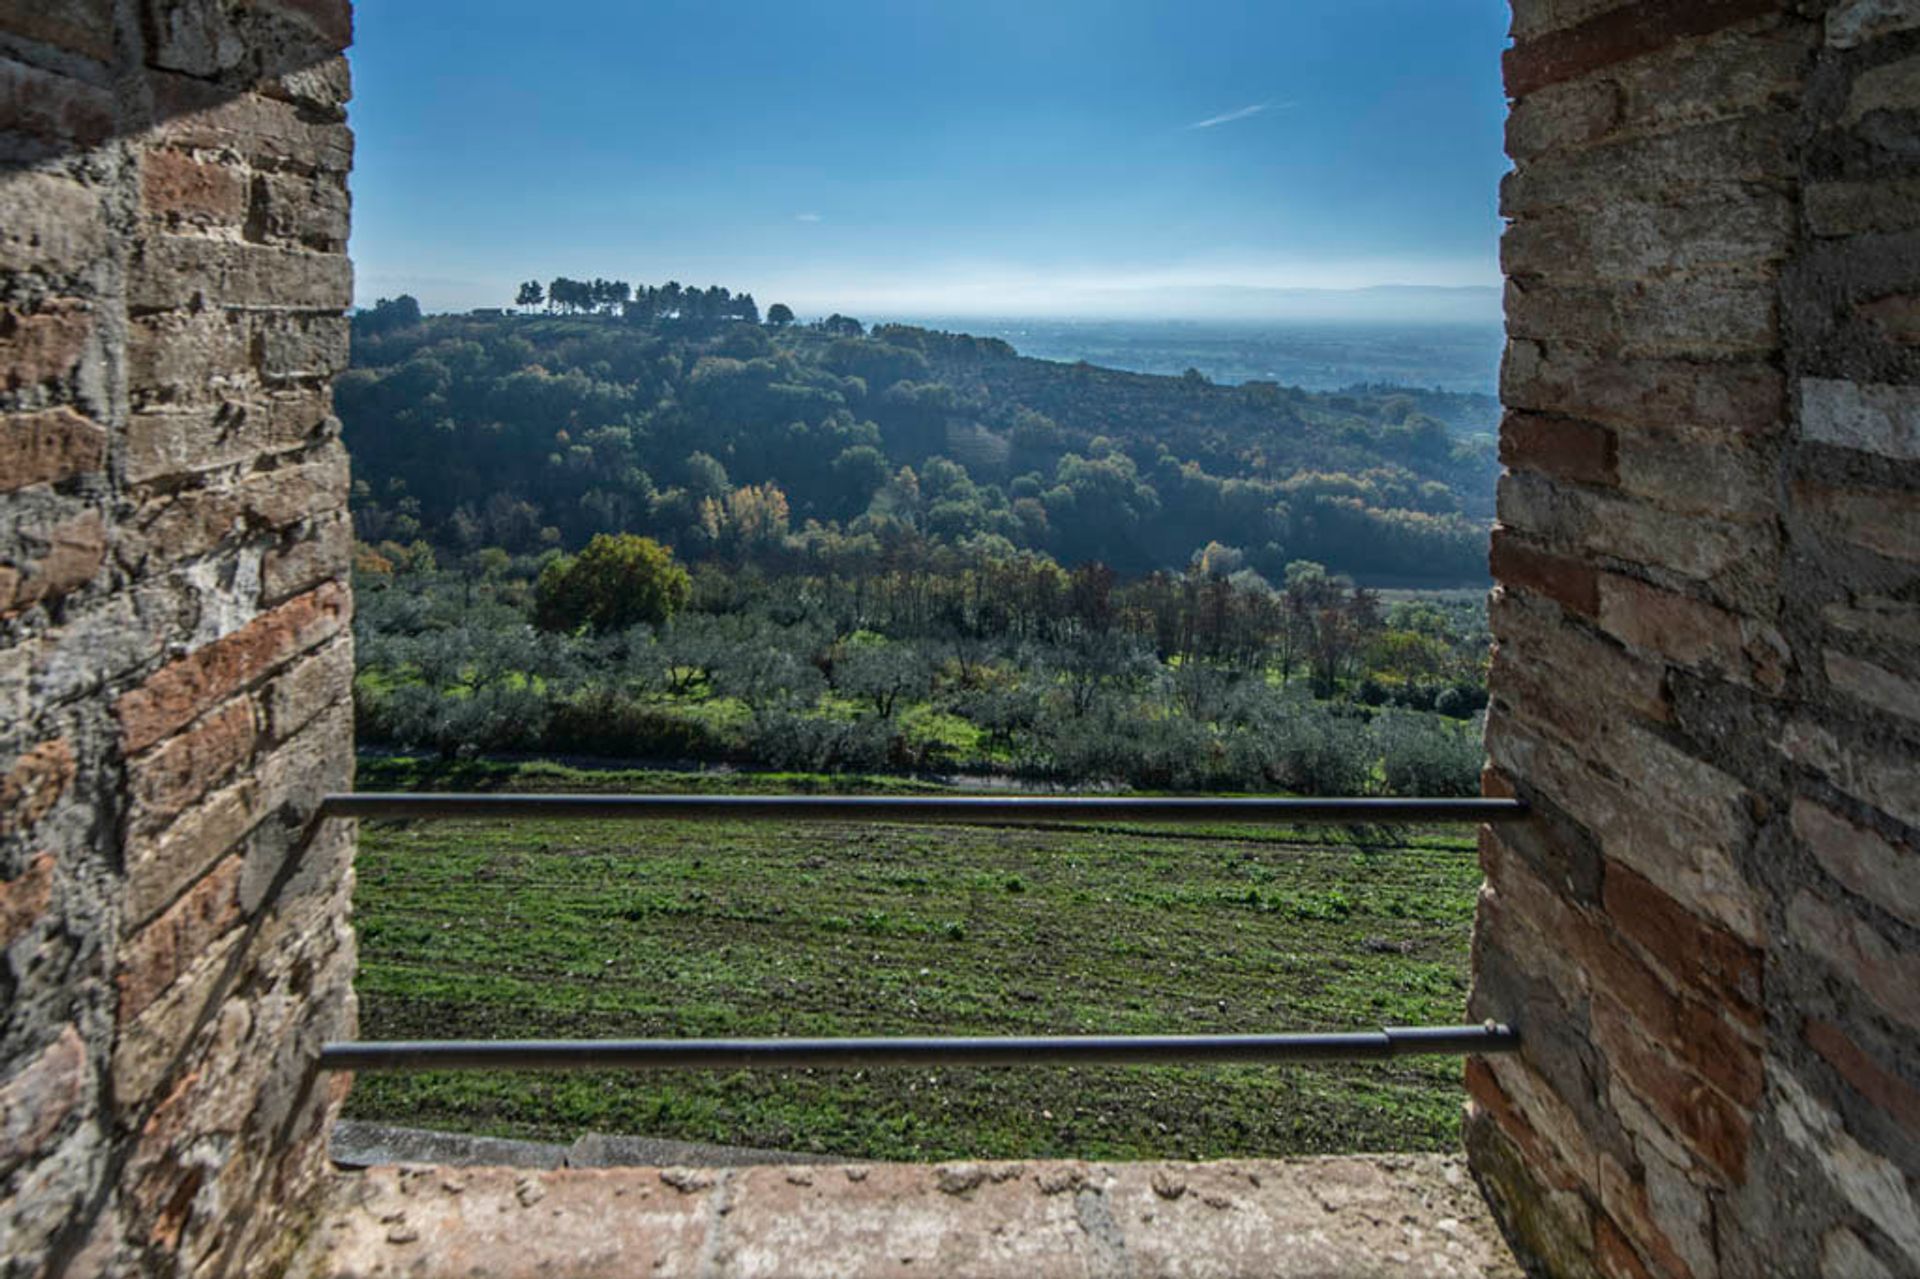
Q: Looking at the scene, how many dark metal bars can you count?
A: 2